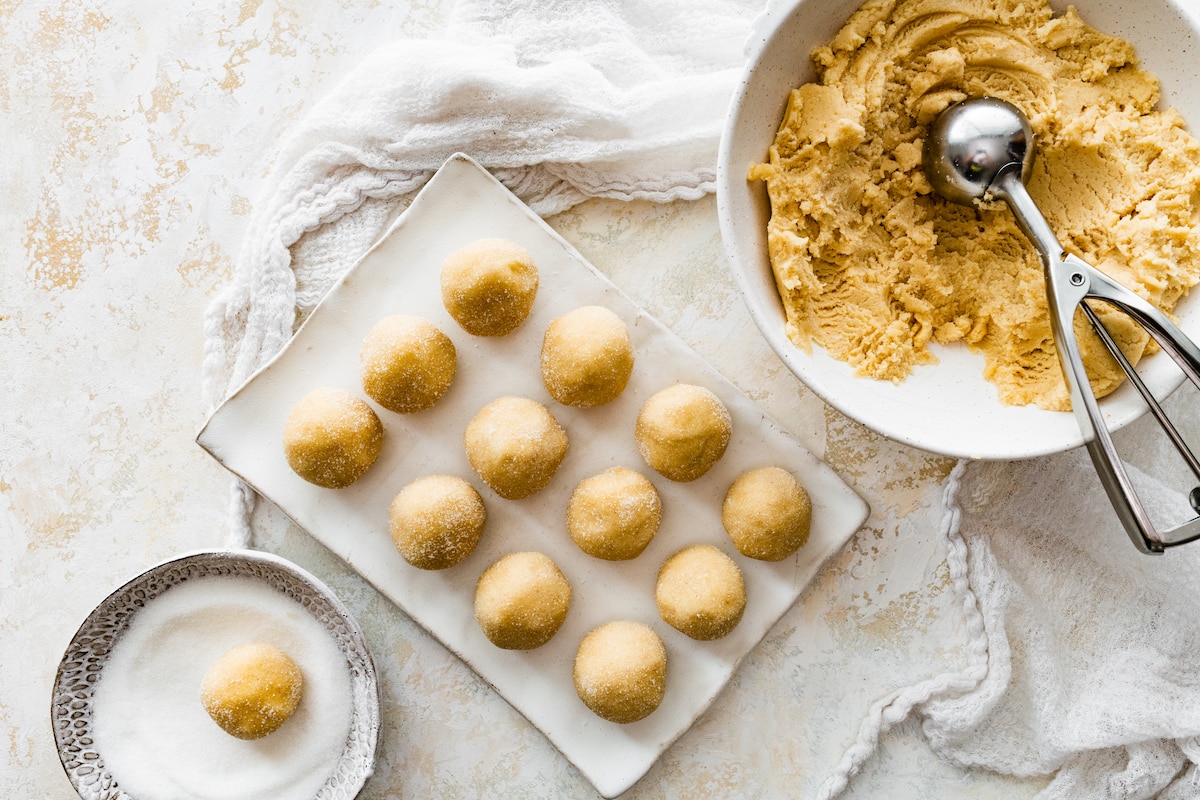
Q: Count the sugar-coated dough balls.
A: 13